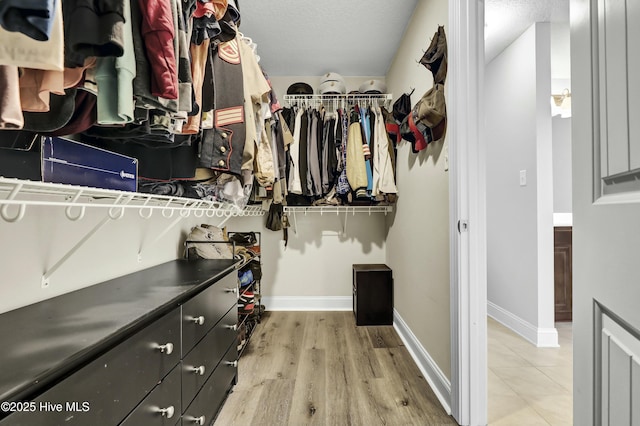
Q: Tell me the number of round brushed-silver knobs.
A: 8